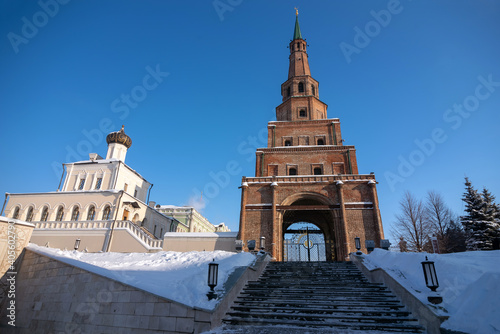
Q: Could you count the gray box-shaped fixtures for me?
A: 4